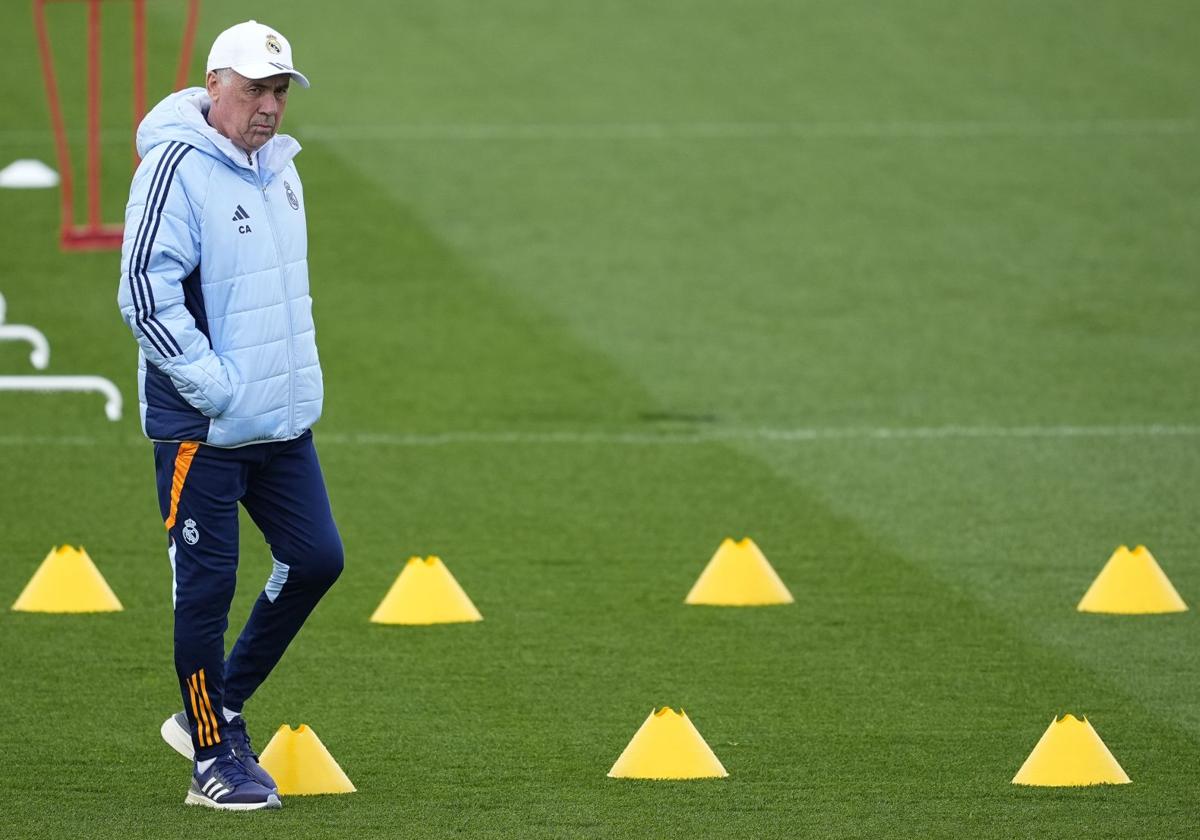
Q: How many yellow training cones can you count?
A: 7